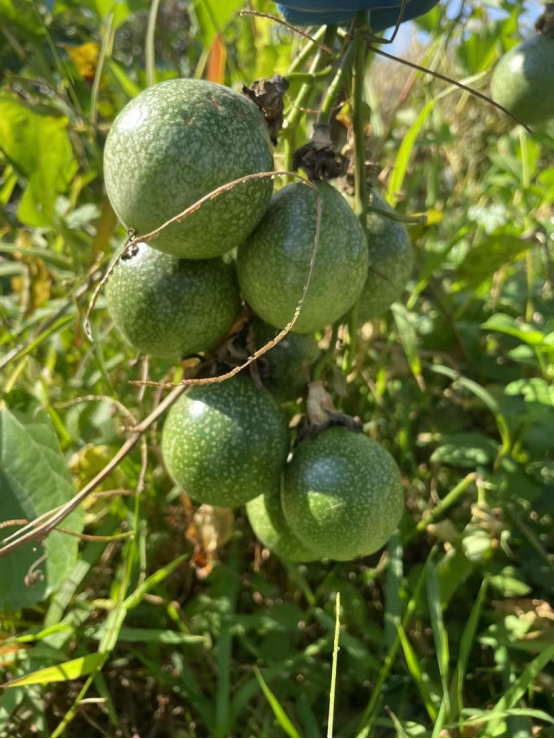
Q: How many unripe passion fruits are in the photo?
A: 9